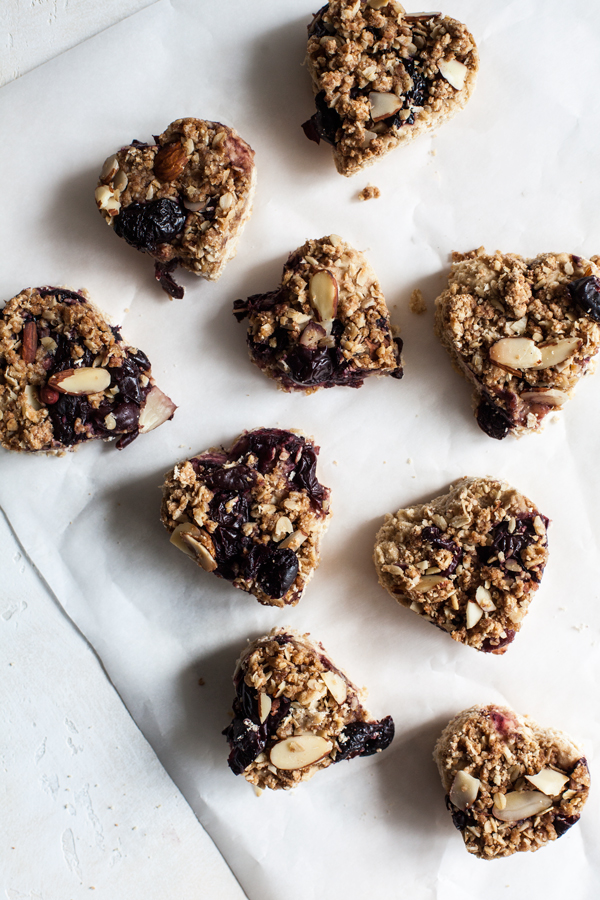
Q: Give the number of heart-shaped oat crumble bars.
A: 9